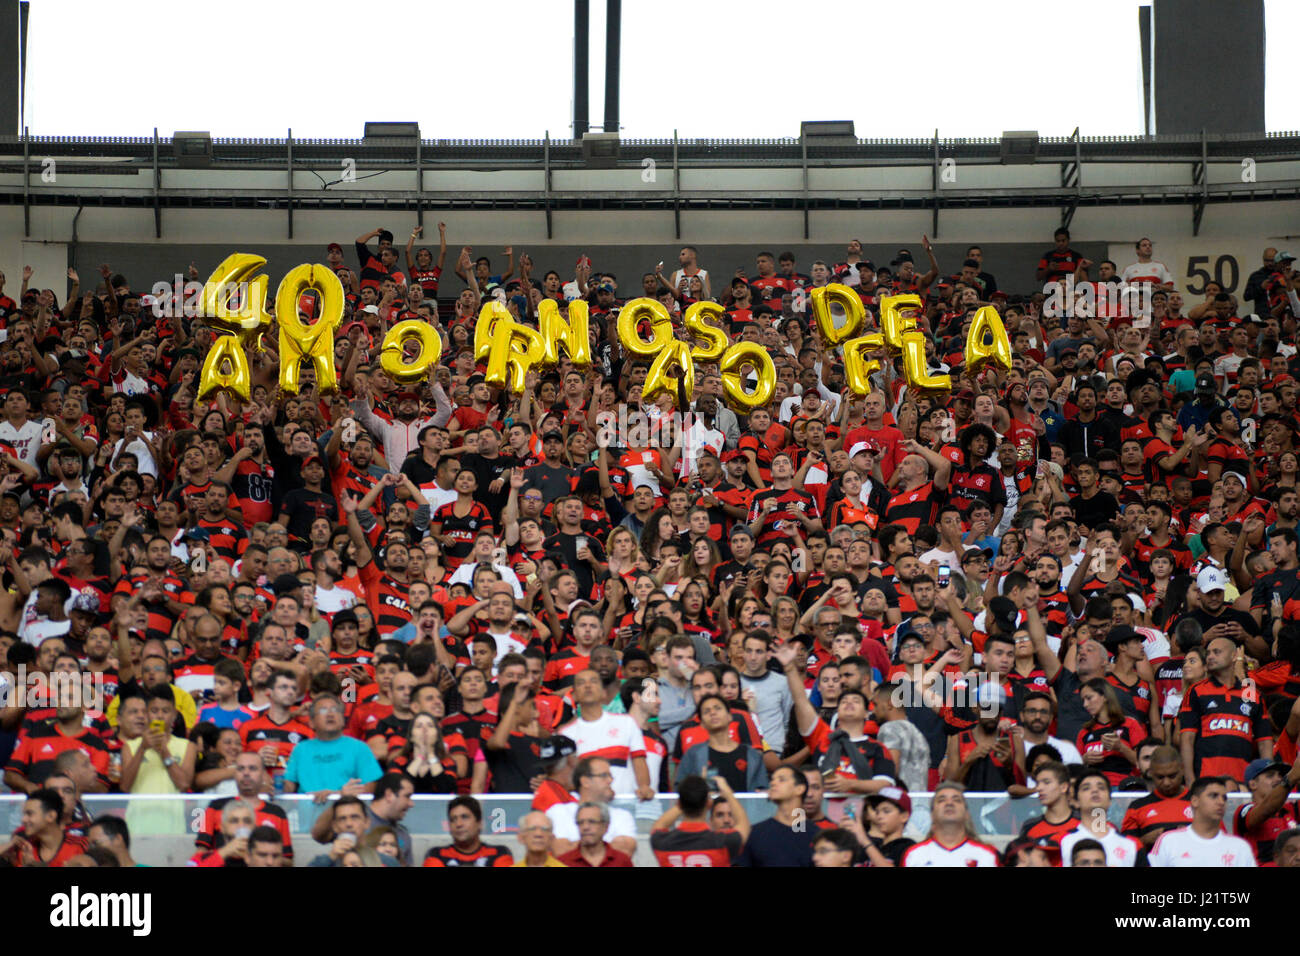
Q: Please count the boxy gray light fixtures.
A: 5